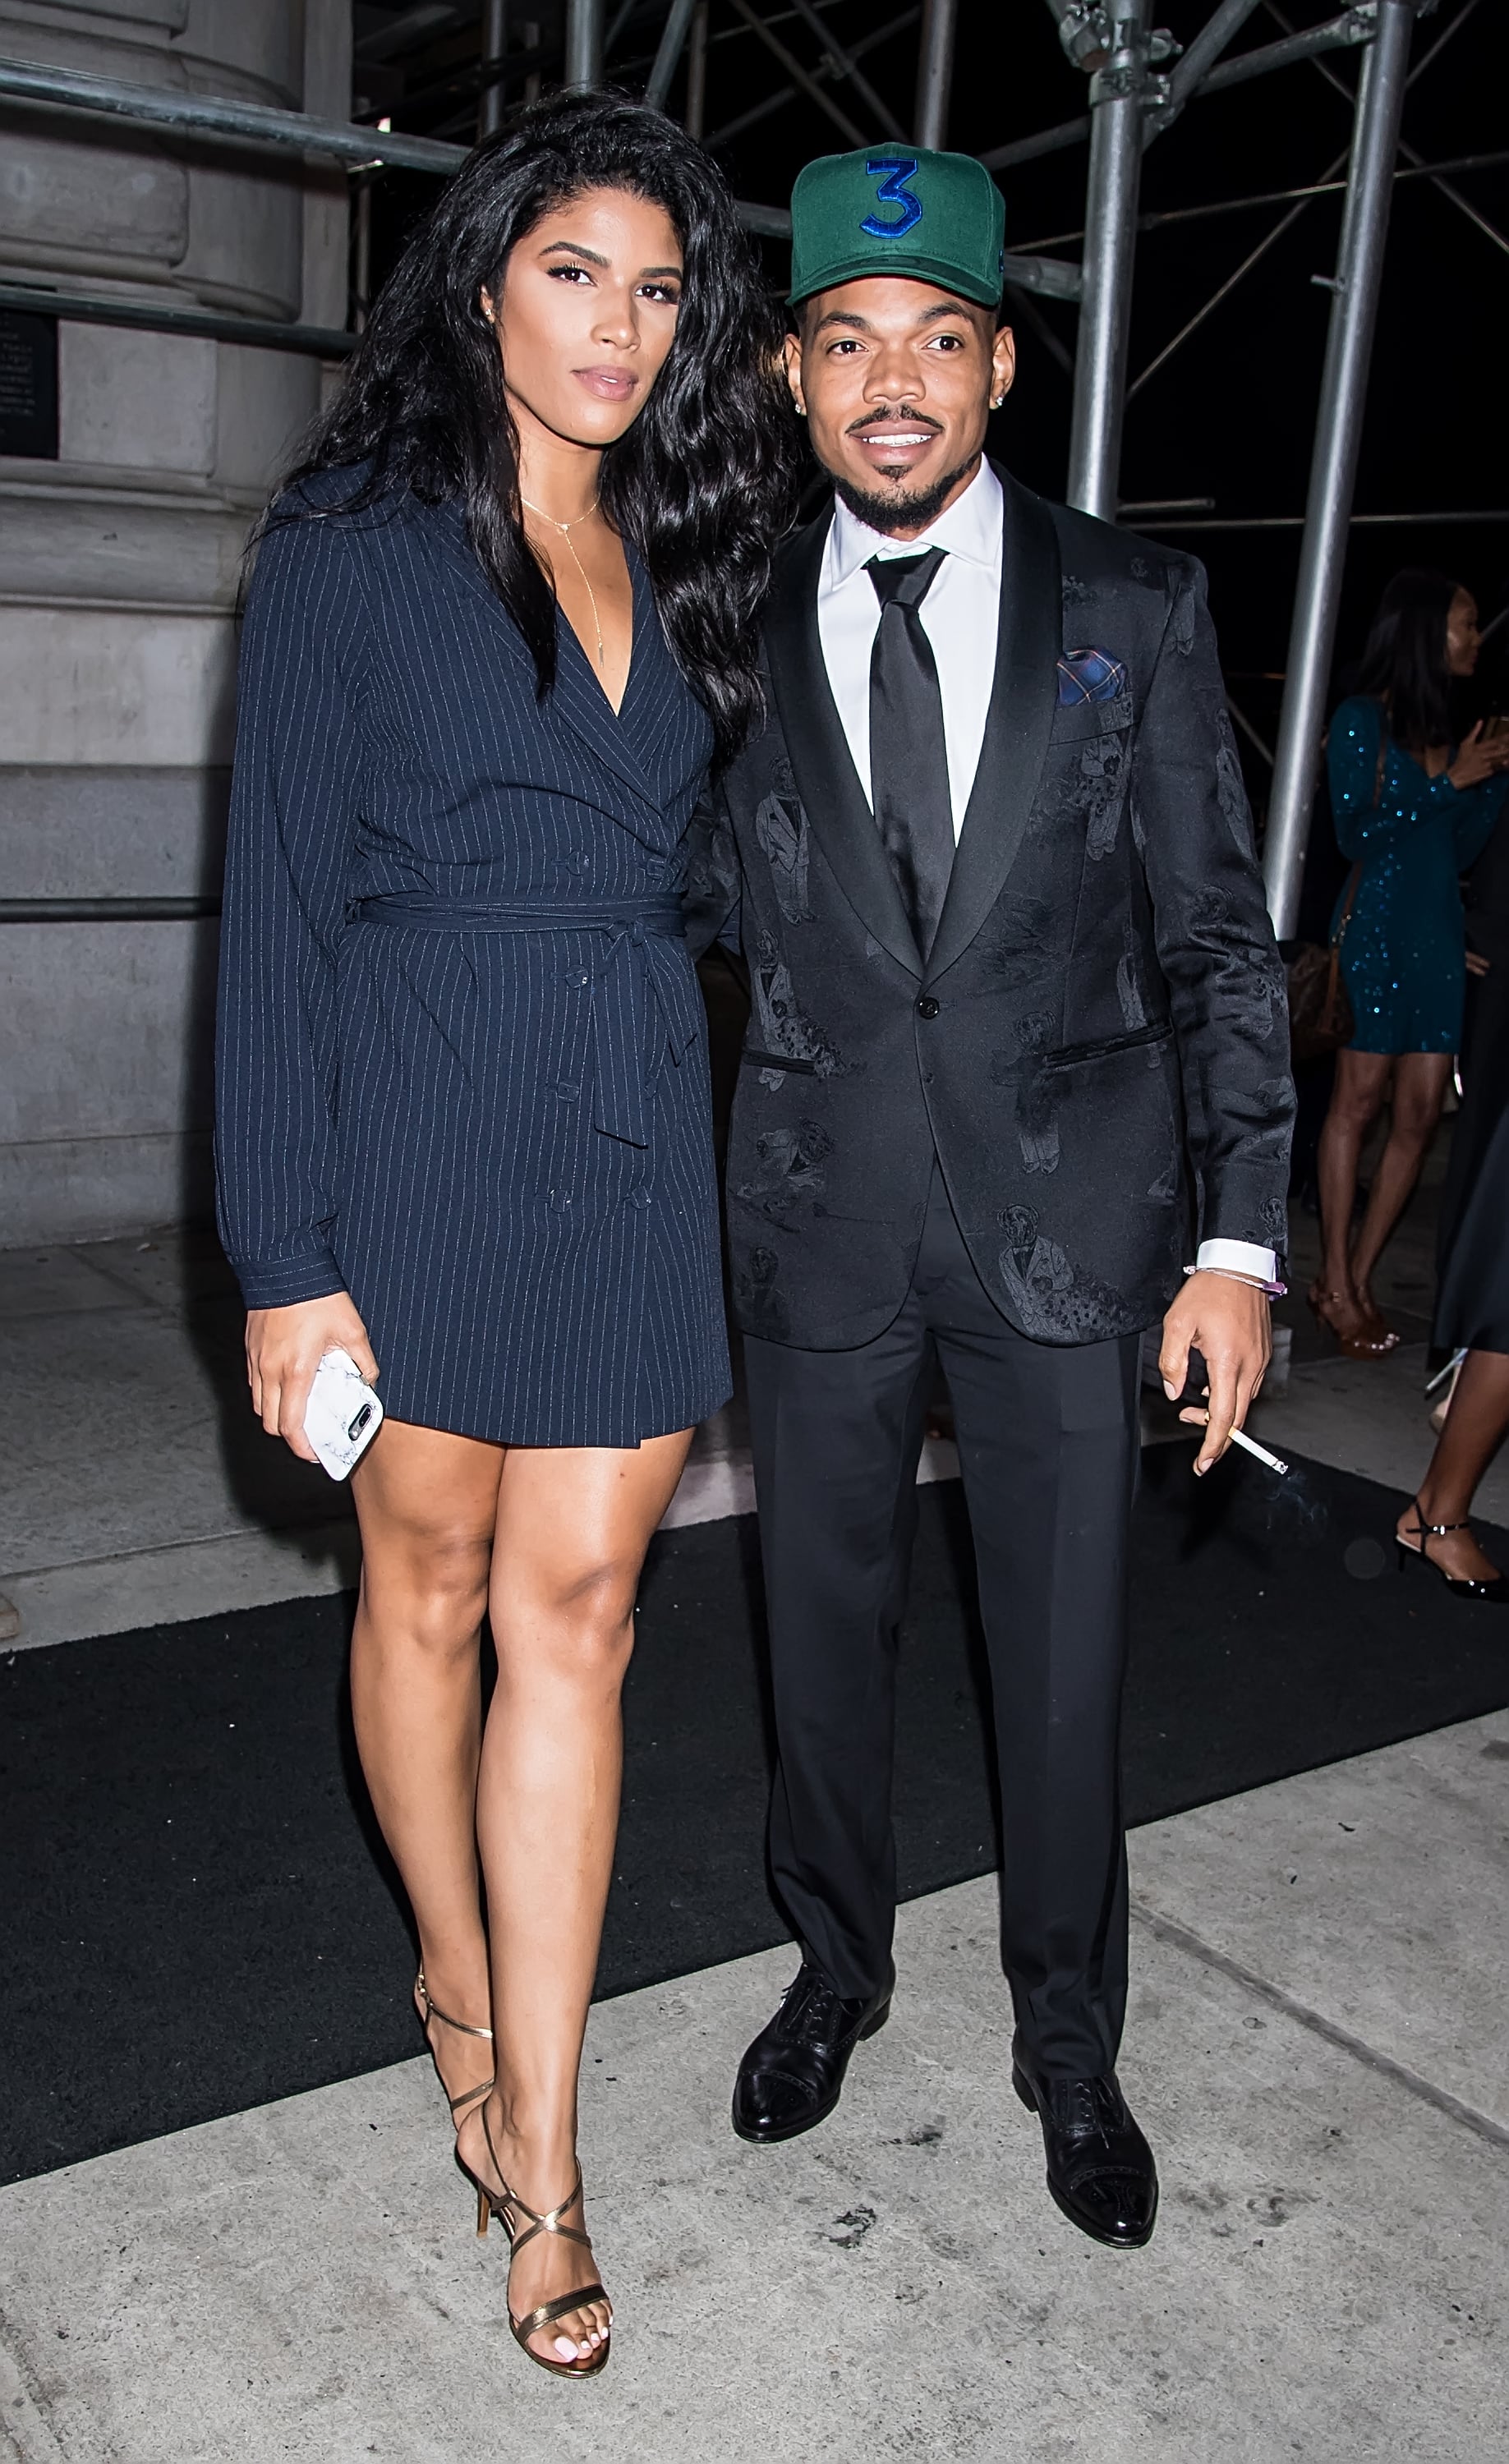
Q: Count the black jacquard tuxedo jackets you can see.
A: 1